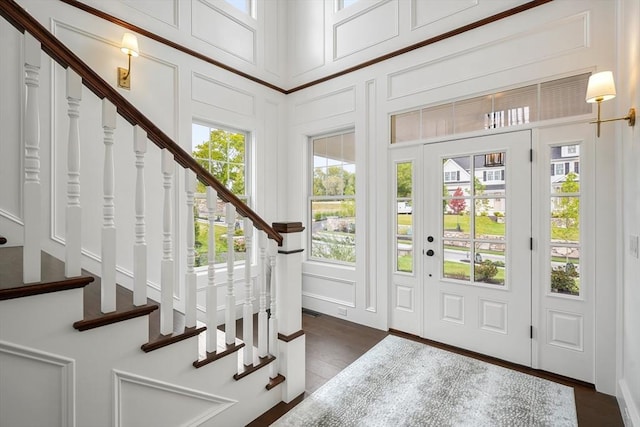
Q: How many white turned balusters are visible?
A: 11